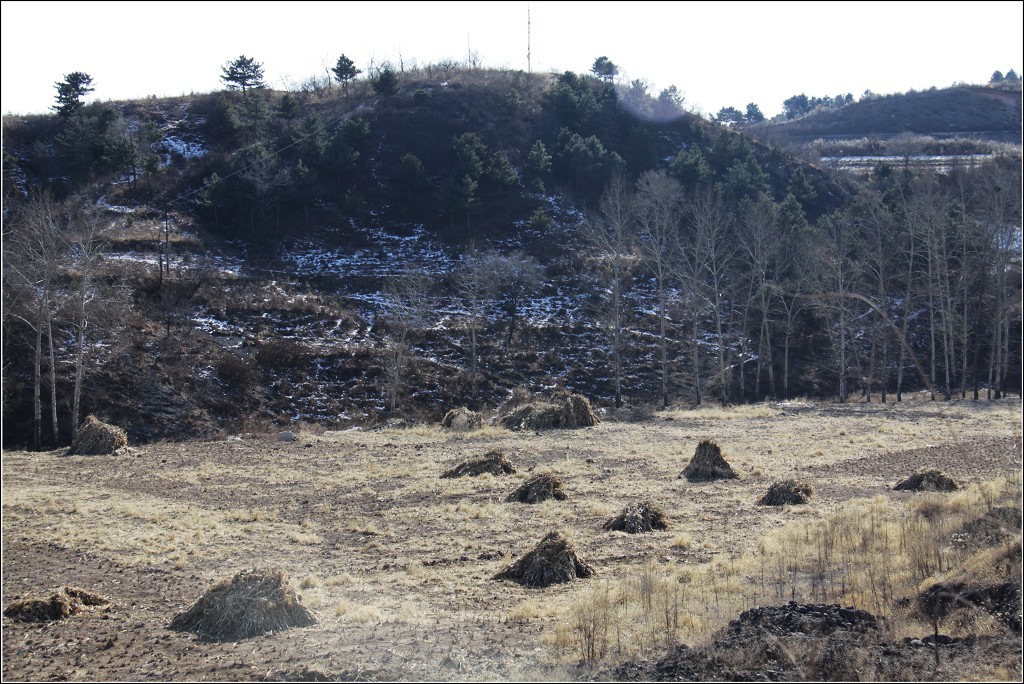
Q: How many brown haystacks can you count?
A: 12